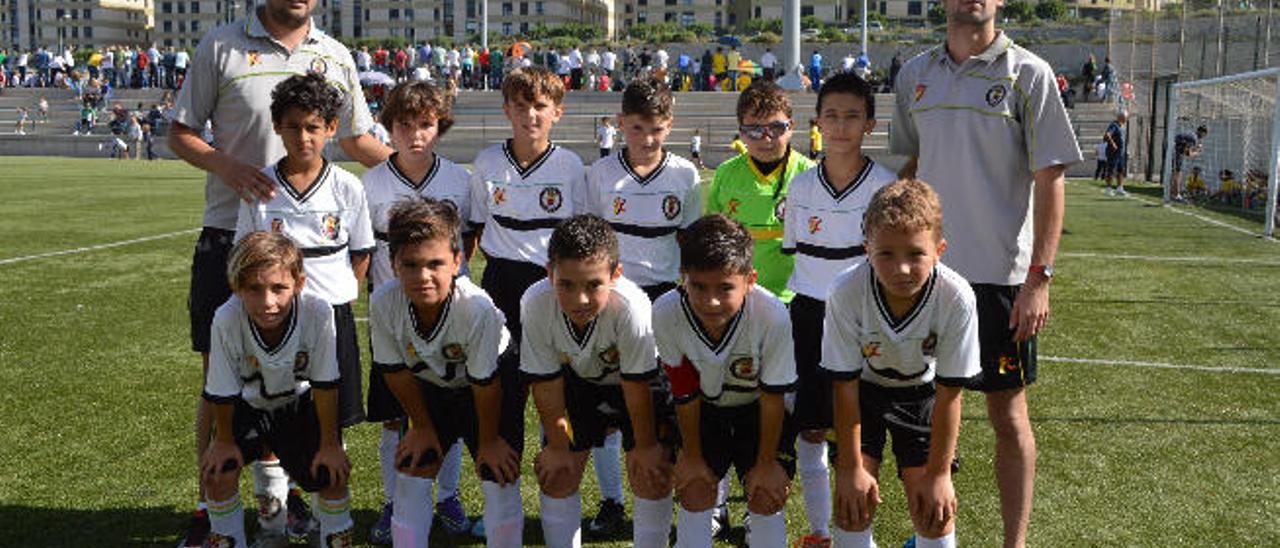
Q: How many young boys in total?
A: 11